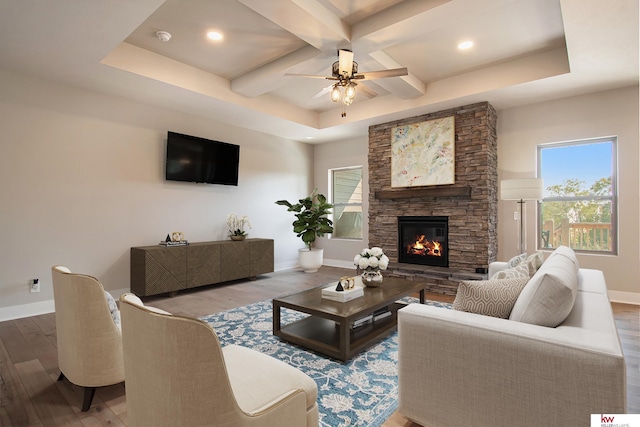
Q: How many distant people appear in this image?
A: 0